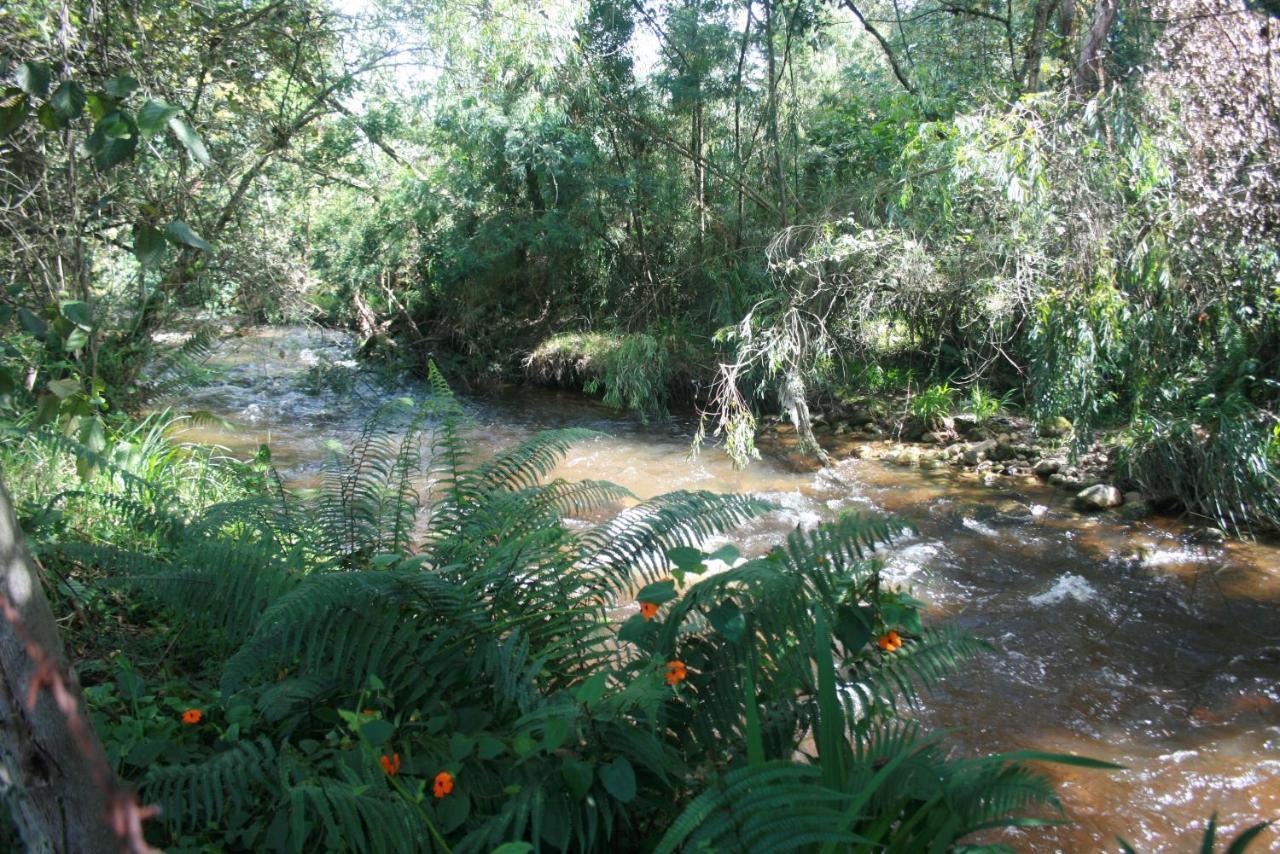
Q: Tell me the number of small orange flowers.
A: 6